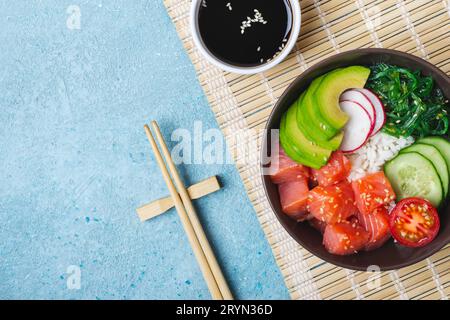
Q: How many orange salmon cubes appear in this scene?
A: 7